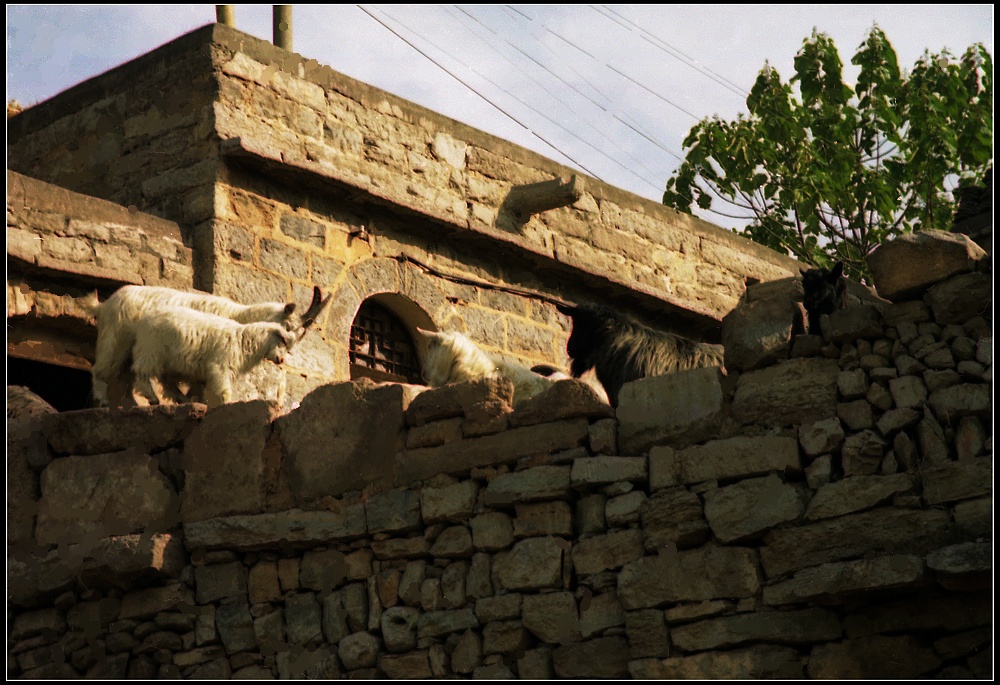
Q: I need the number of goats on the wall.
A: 5